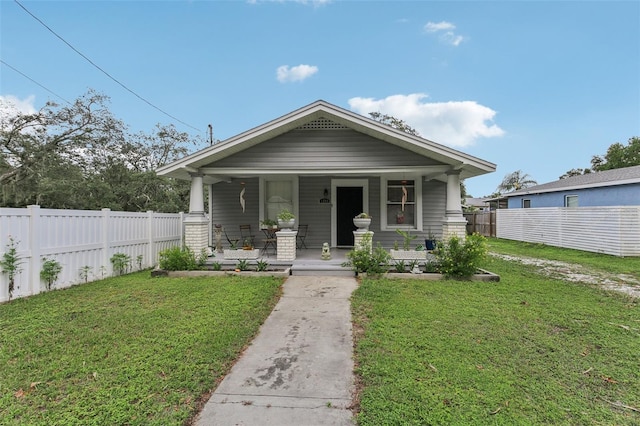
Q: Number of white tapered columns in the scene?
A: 2